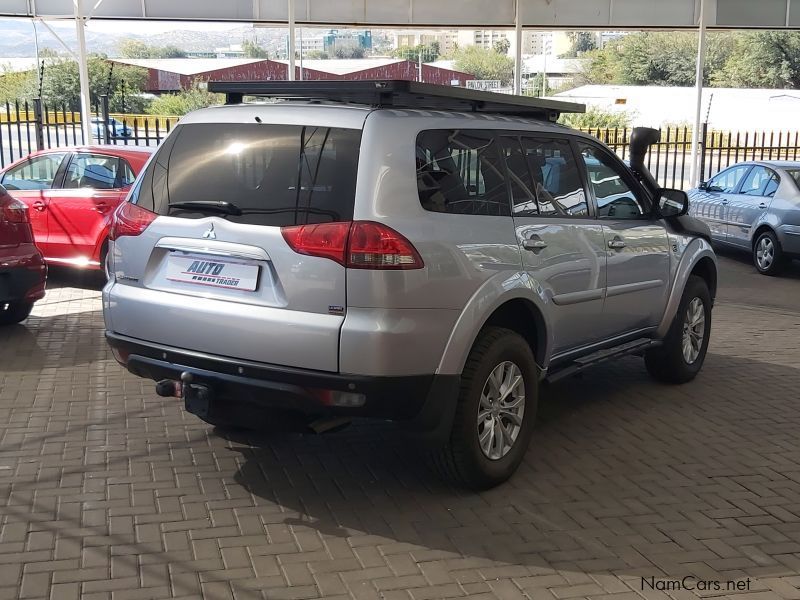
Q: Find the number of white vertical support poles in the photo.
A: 4